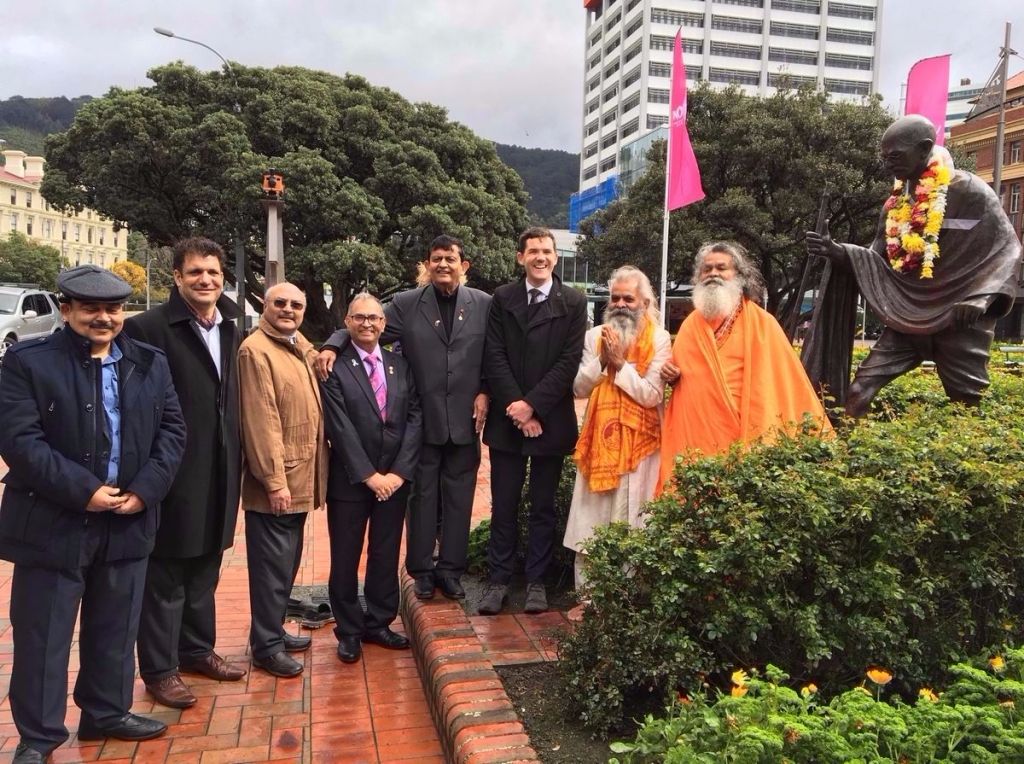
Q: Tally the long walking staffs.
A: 1